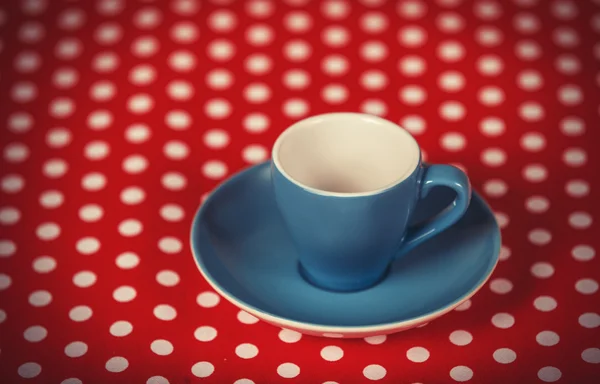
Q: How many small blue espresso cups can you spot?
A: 1